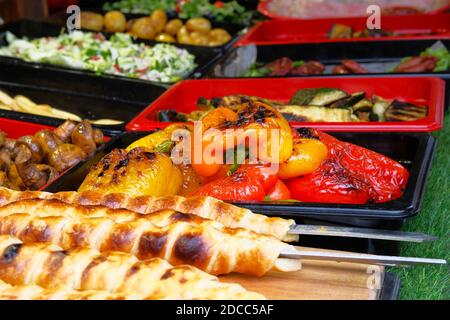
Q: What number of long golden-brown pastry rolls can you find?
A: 5